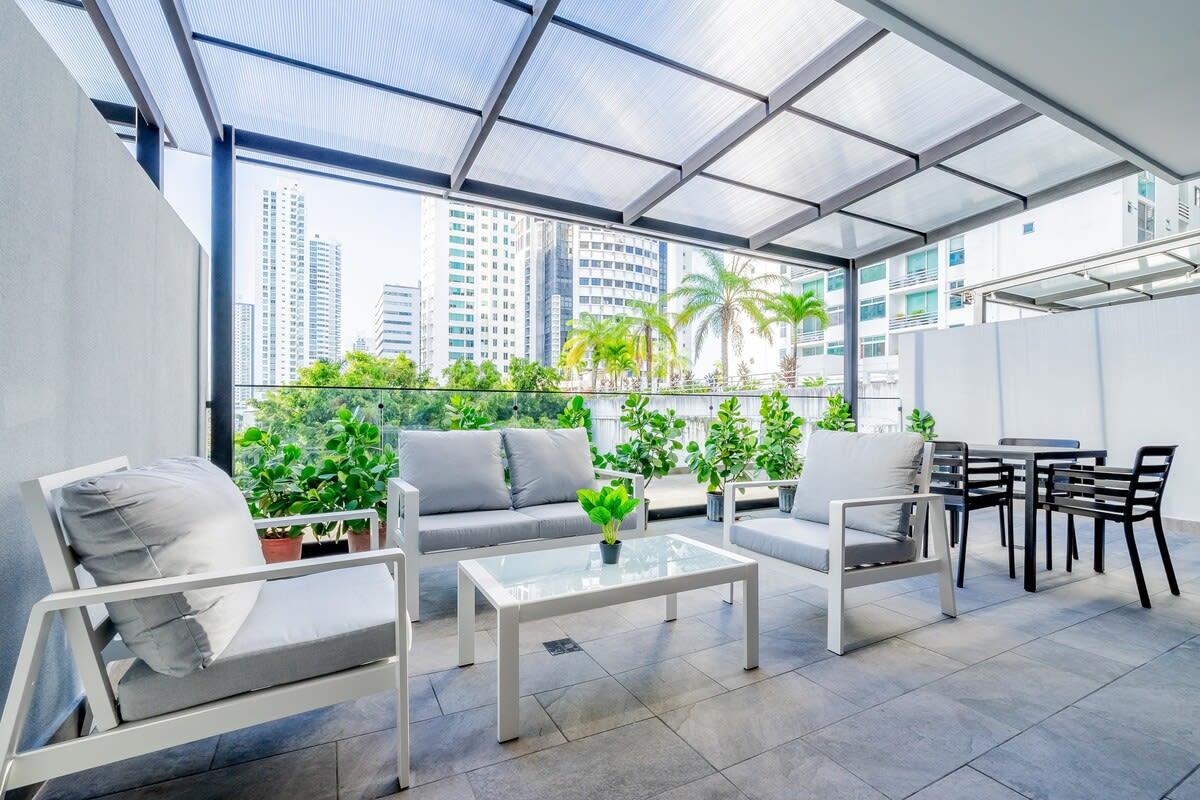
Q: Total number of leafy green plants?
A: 10